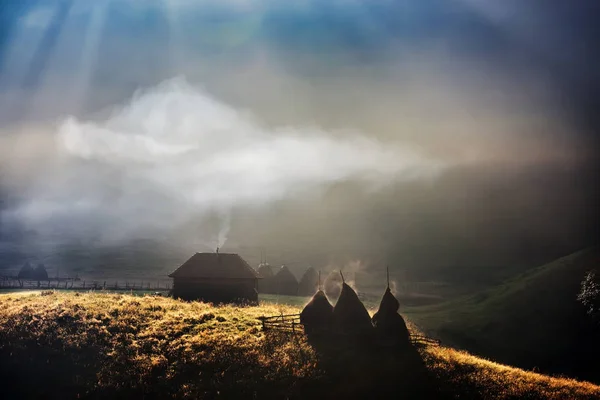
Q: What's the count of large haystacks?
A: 3